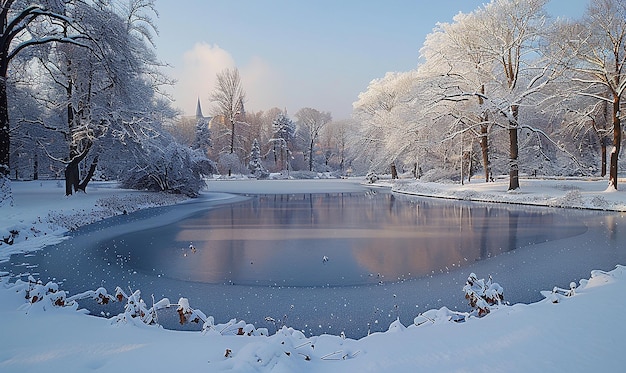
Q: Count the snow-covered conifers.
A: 3